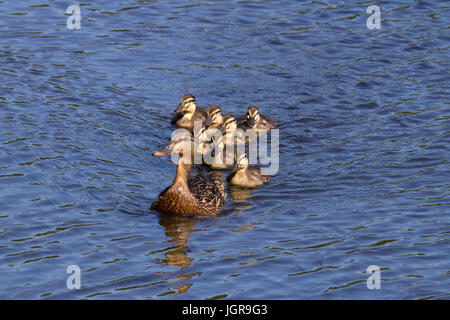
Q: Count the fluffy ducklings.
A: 7